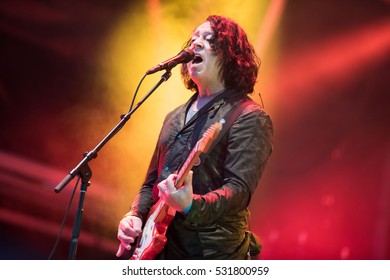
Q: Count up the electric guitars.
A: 1